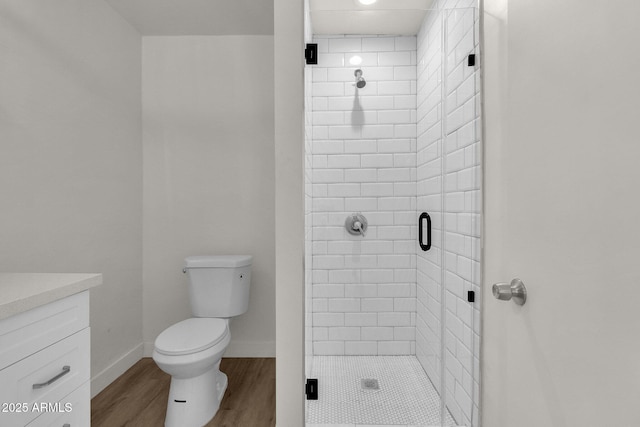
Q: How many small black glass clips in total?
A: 2